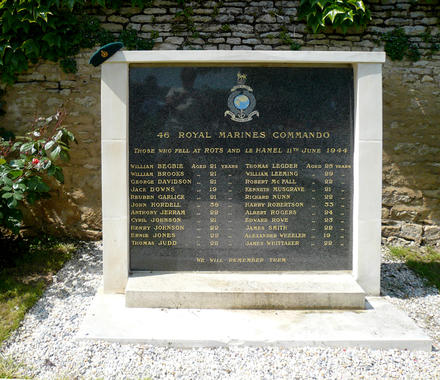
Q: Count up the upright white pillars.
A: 2